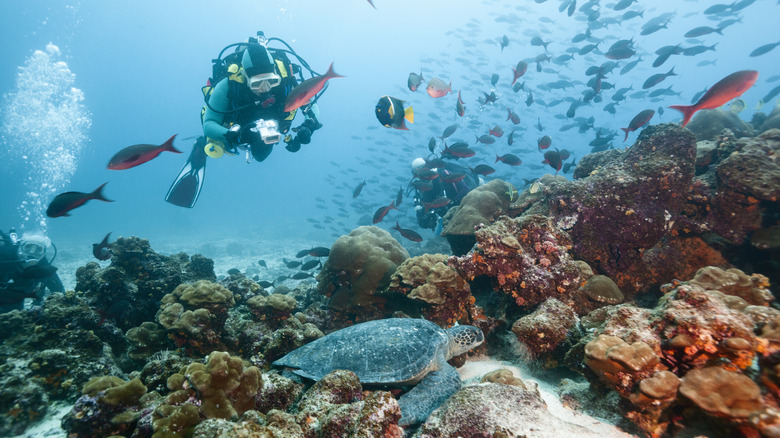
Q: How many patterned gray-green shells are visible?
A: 1